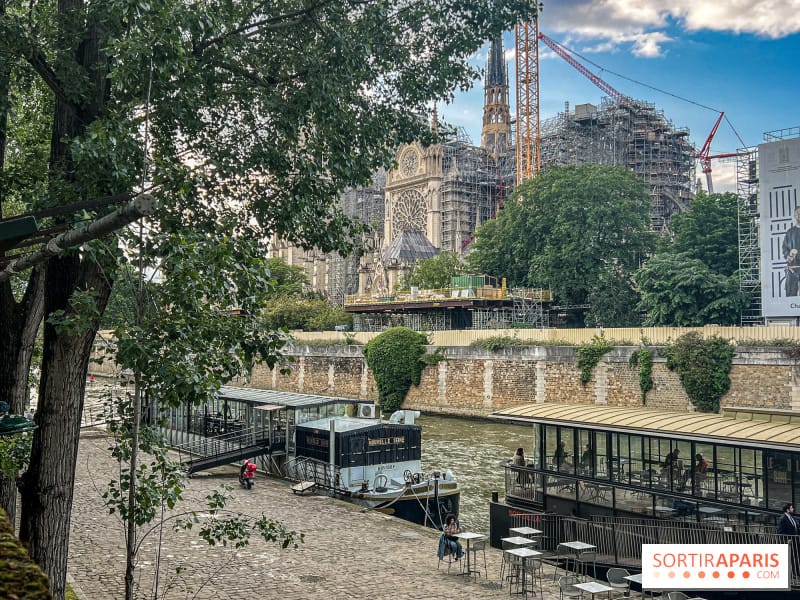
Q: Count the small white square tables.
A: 7